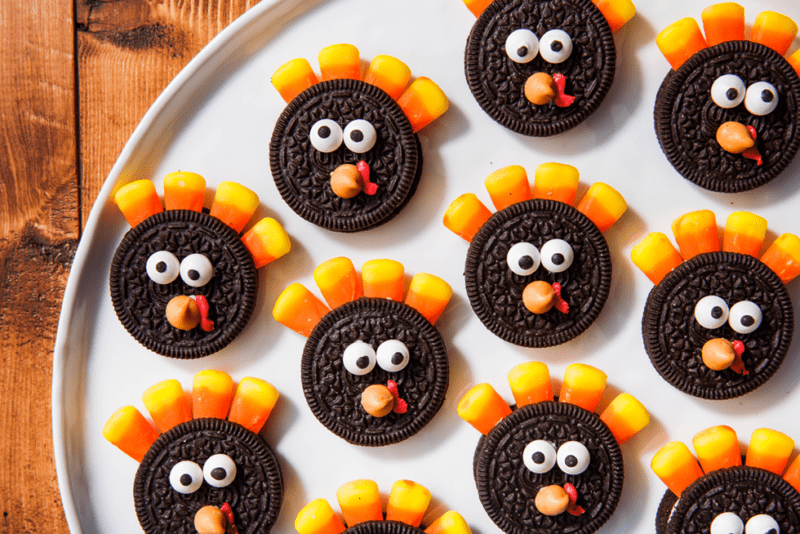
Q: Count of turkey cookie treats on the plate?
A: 11